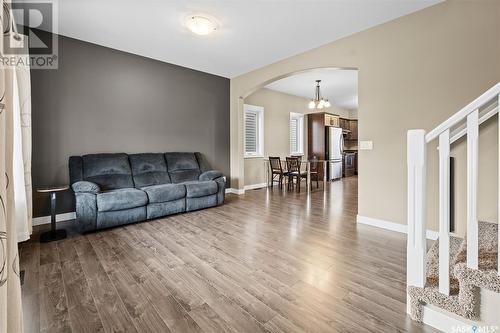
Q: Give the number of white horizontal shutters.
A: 2